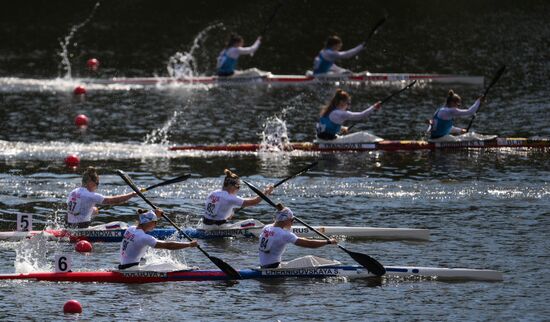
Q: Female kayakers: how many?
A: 8